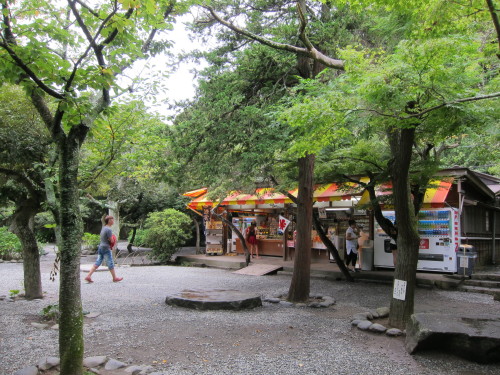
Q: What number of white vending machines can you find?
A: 2